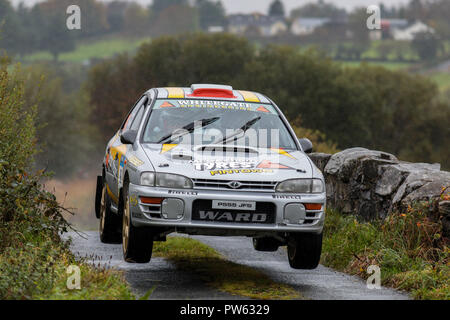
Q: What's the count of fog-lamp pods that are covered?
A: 2